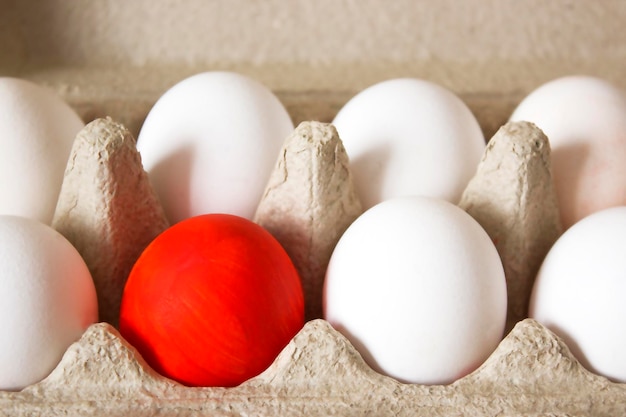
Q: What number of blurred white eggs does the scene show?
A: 4